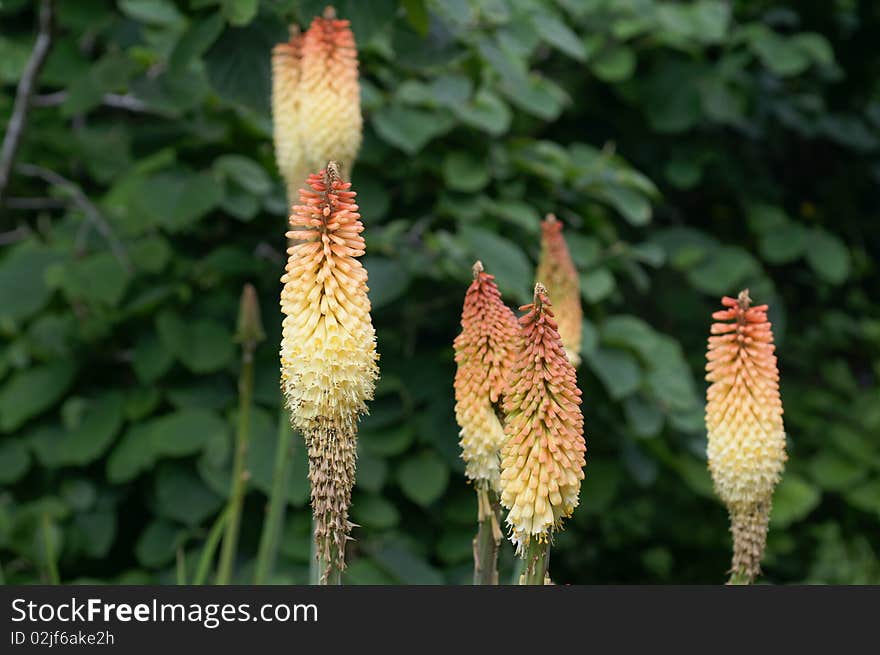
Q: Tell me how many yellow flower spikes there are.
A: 7